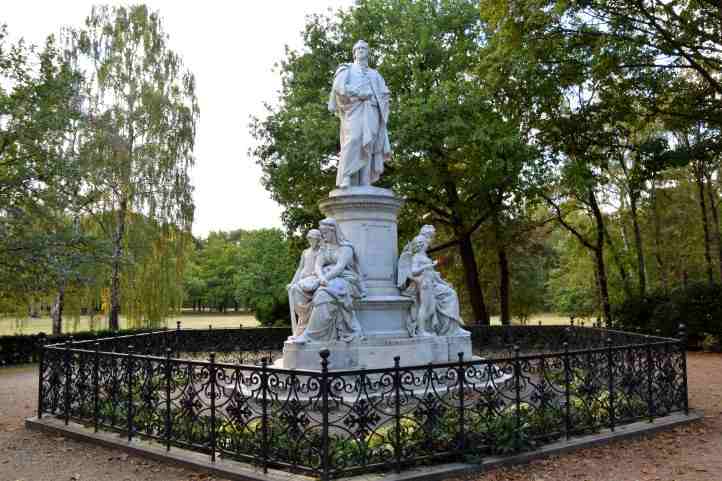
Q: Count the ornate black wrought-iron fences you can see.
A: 1